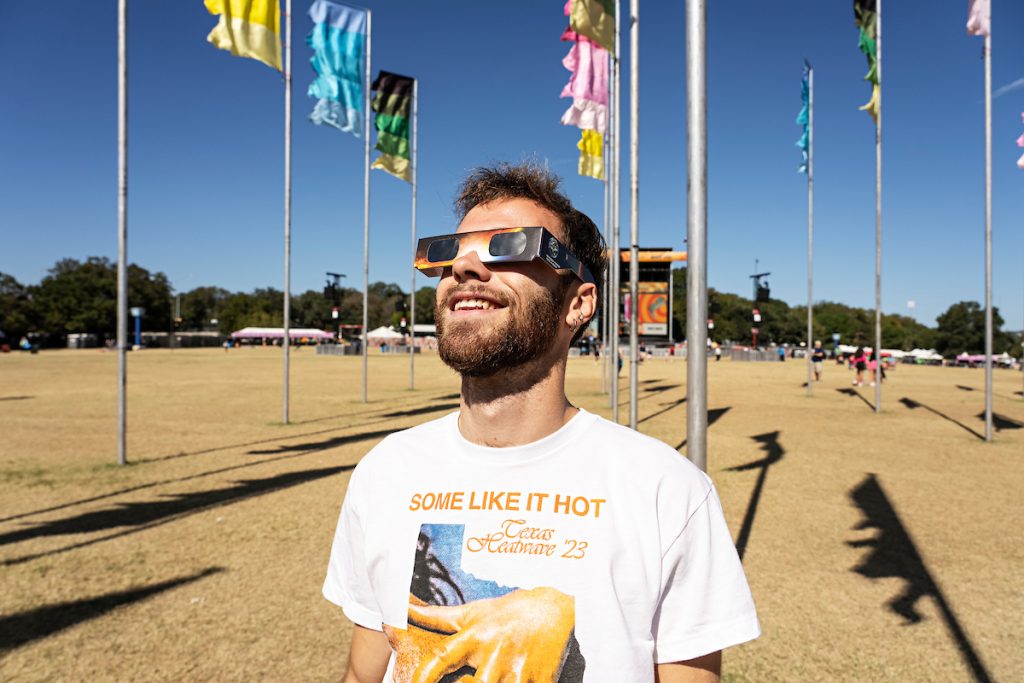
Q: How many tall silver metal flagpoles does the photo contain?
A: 12